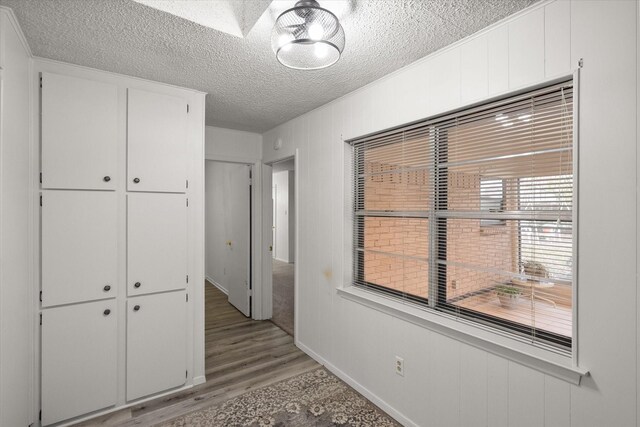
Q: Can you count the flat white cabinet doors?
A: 6